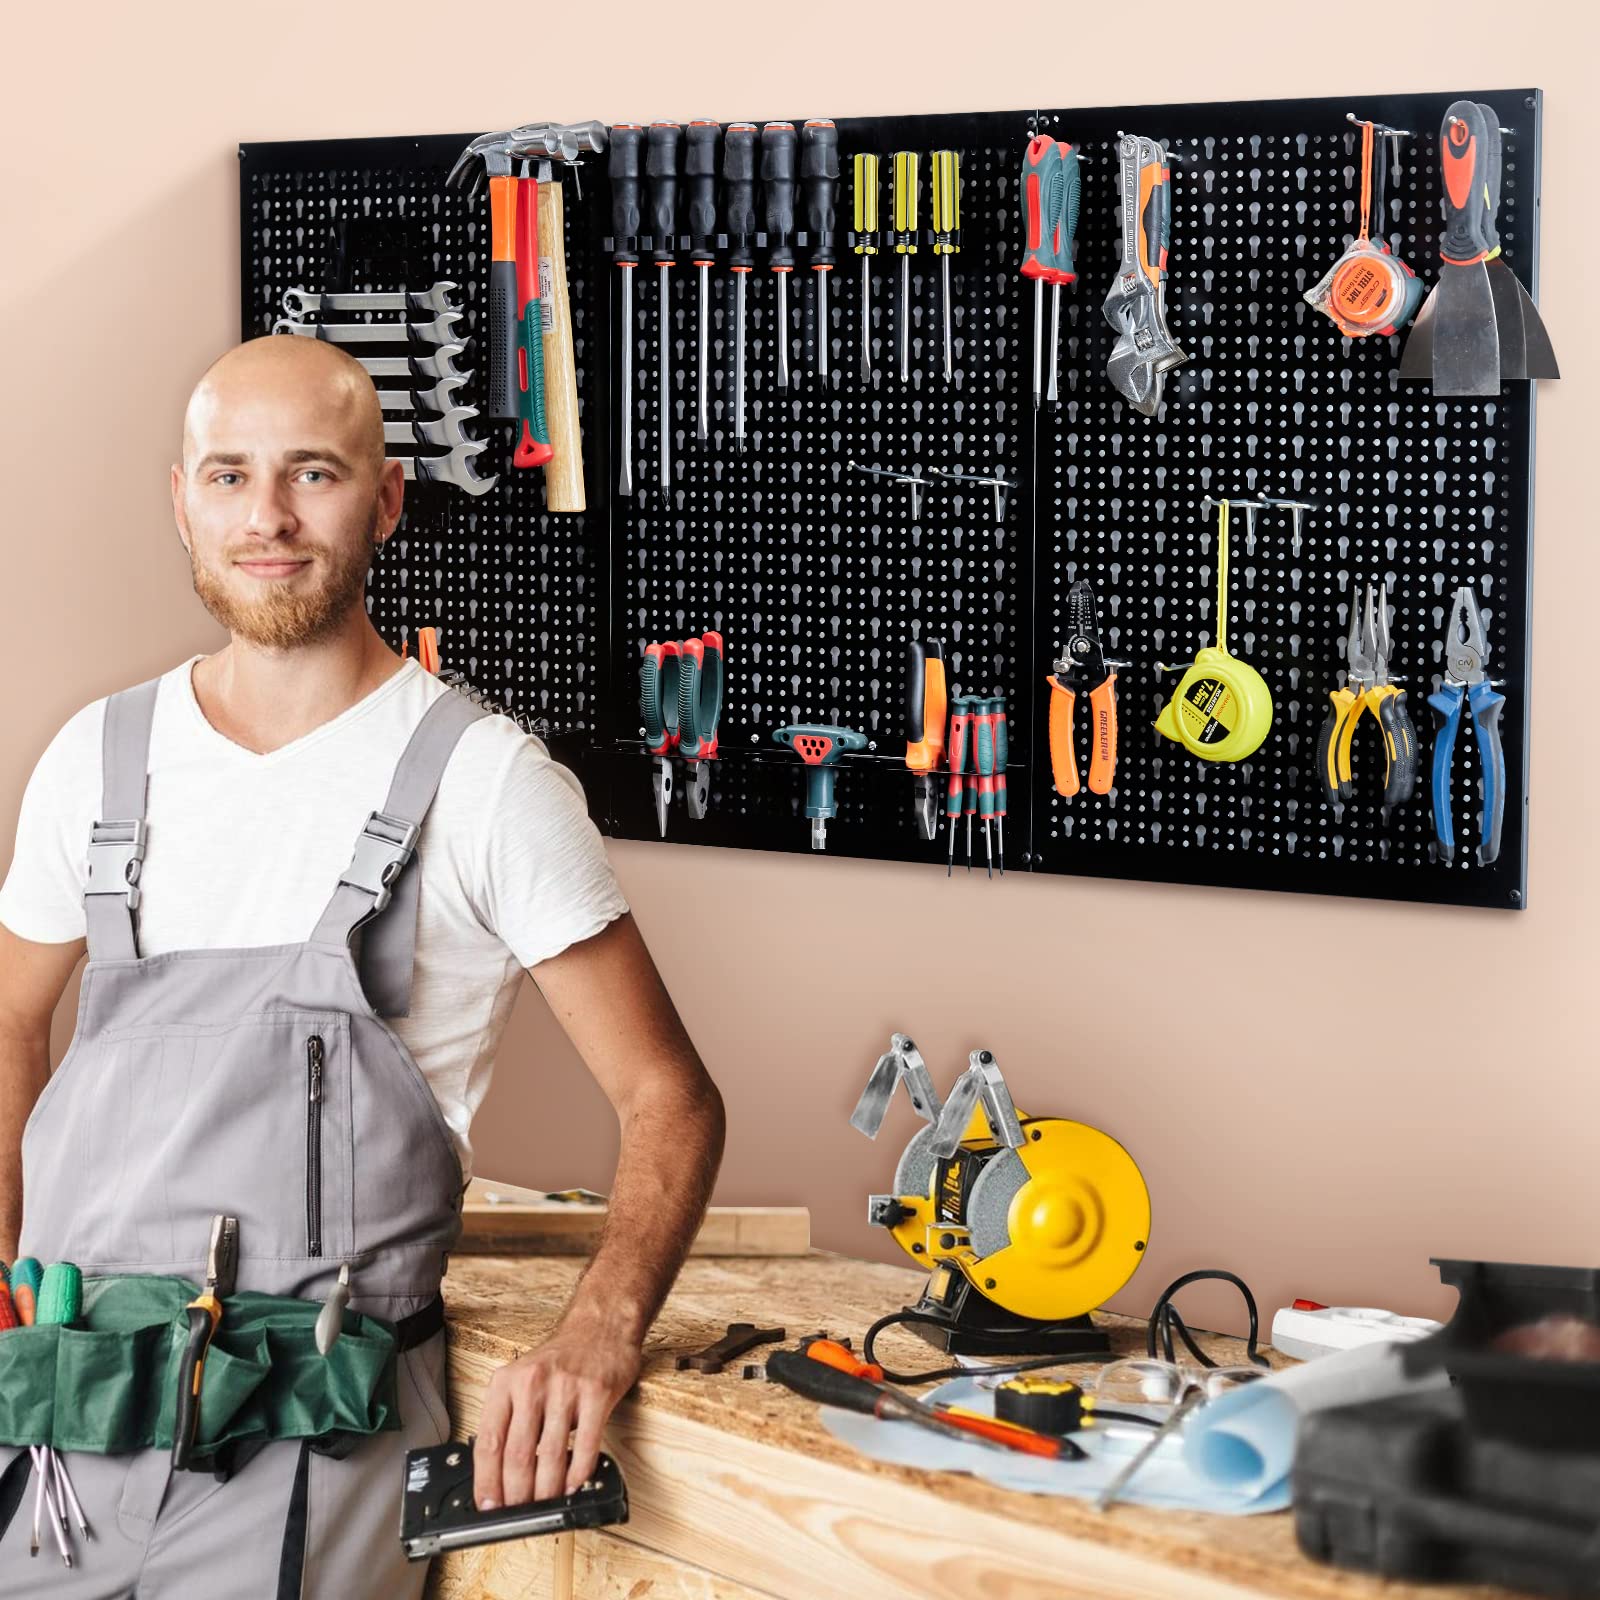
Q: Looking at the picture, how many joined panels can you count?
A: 3